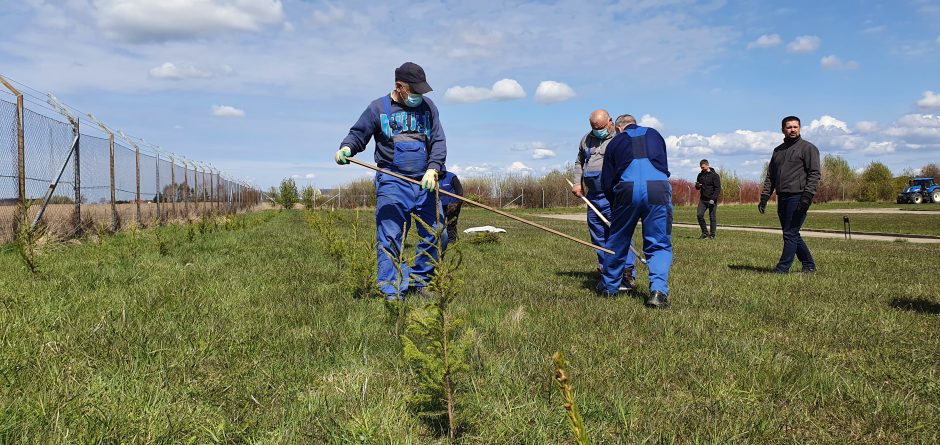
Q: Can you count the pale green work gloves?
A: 2